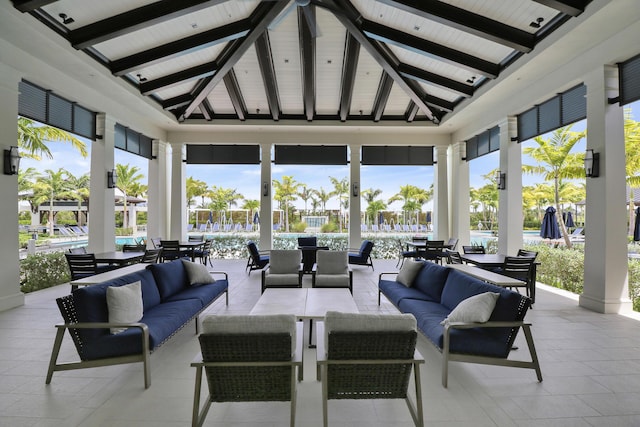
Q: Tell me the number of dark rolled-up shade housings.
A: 8